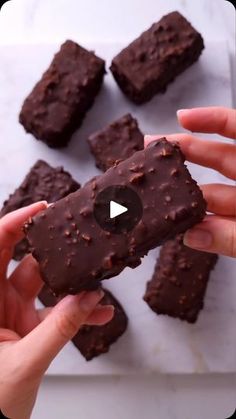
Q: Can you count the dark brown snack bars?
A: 7